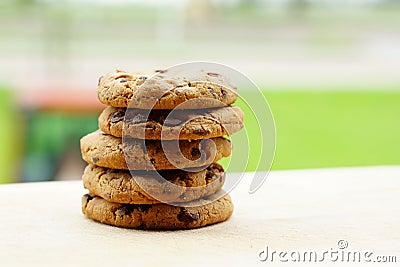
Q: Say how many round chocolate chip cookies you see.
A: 5